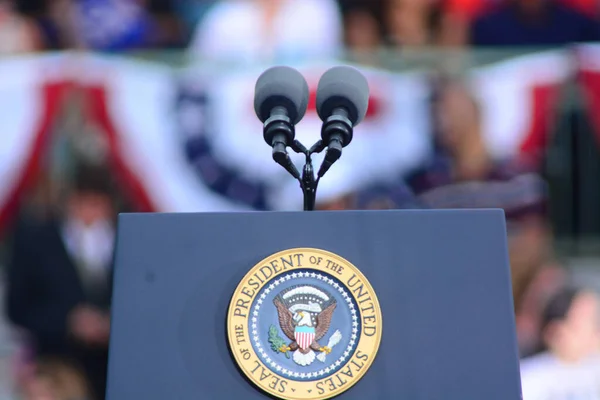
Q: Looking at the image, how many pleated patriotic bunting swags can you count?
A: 3